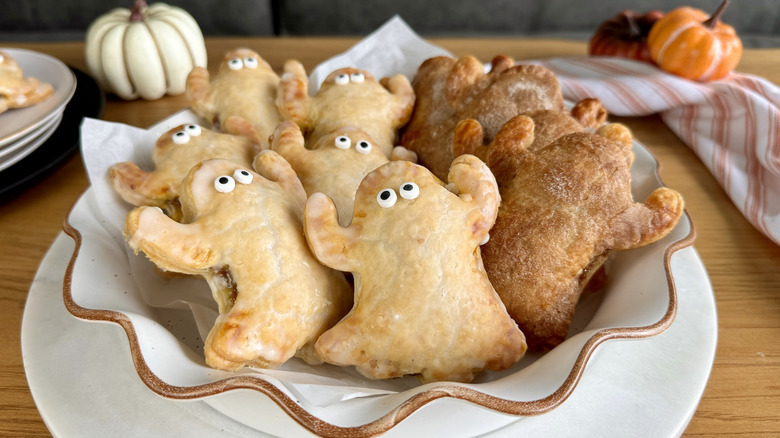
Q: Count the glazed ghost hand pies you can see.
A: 6